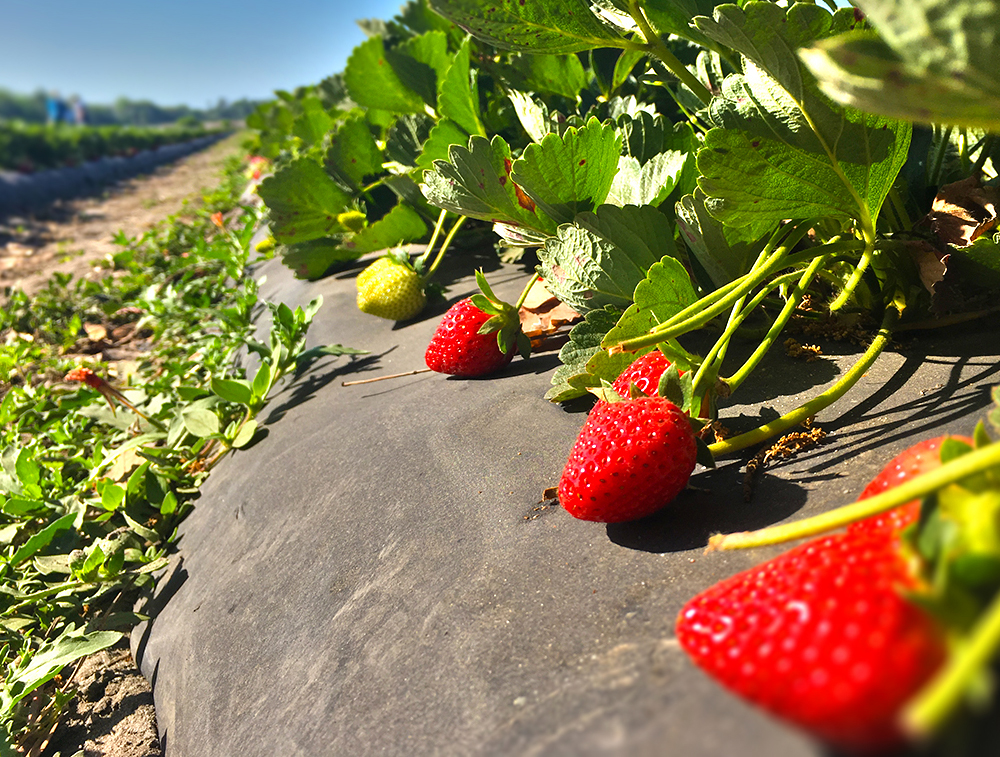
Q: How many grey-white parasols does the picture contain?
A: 0